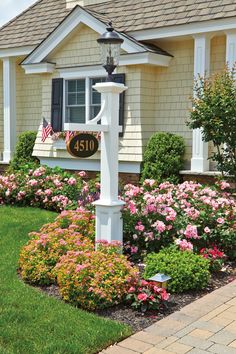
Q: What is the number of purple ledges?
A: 0